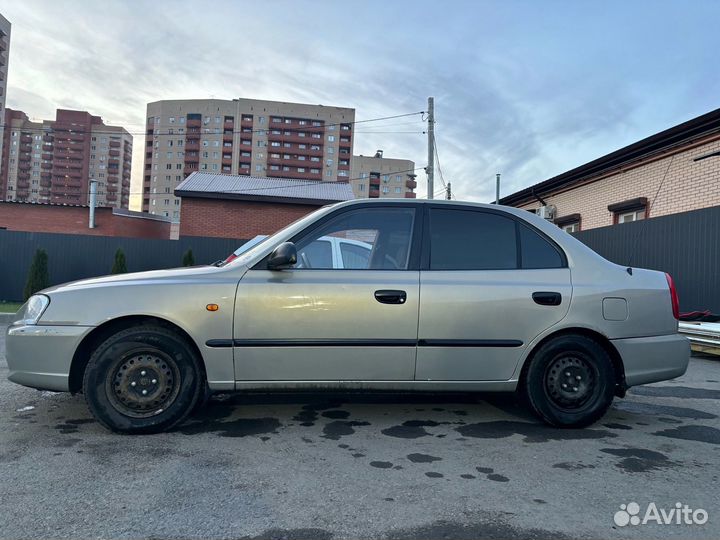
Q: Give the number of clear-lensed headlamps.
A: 1